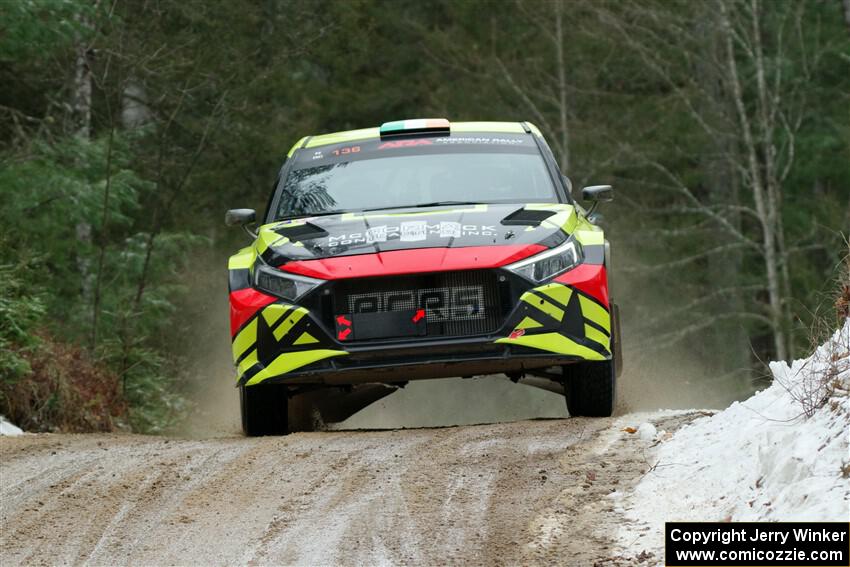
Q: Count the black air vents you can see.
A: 2